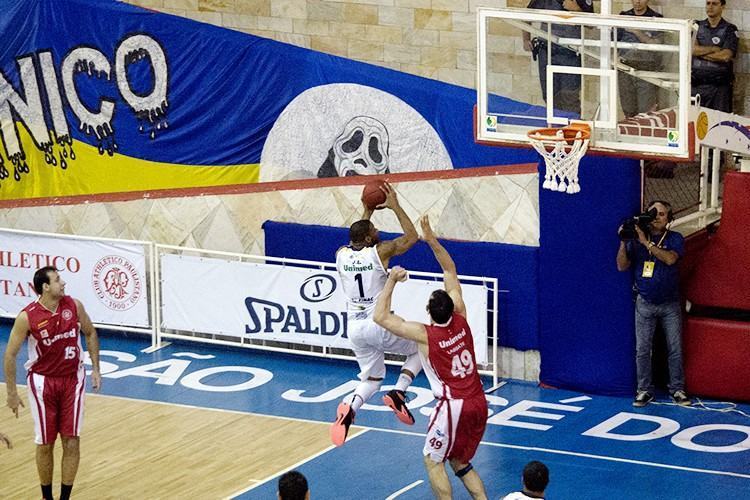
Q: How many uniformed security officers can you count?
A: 3